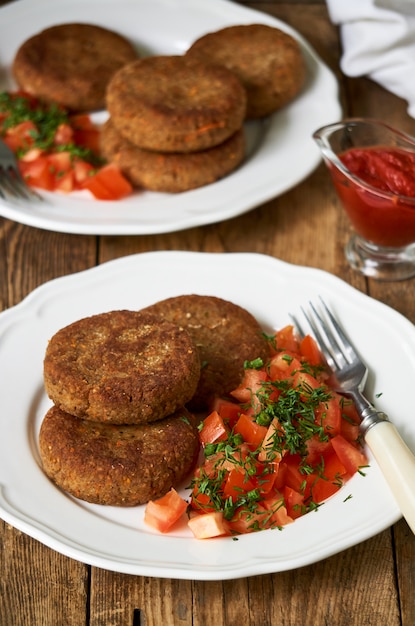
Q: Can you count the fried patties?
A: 7